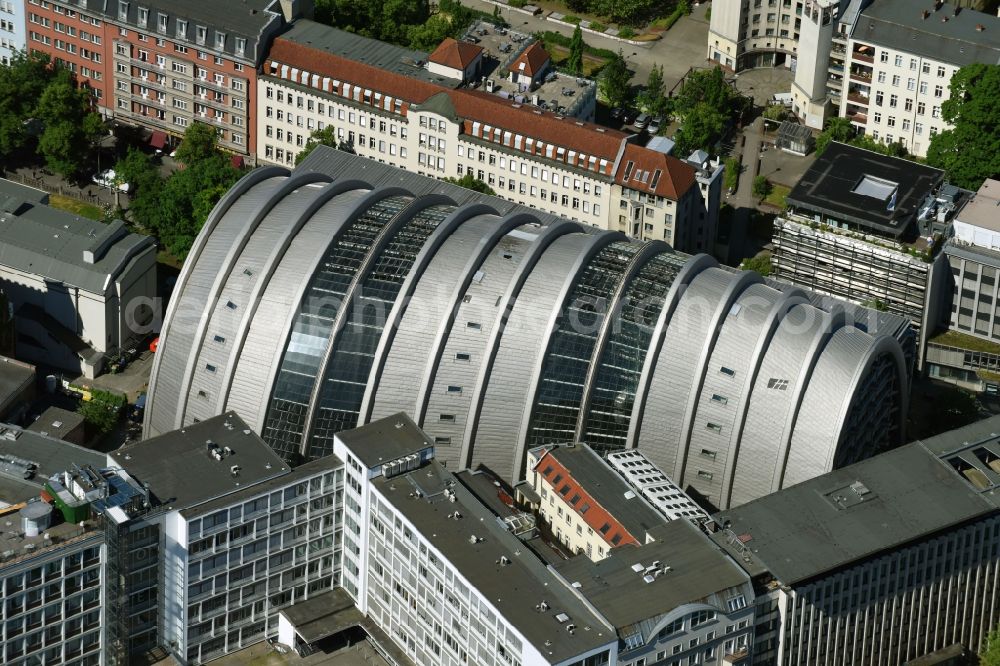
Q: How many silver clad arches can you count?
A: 15